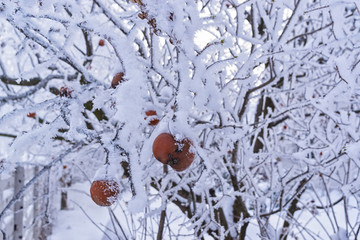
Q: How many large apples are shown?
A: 3